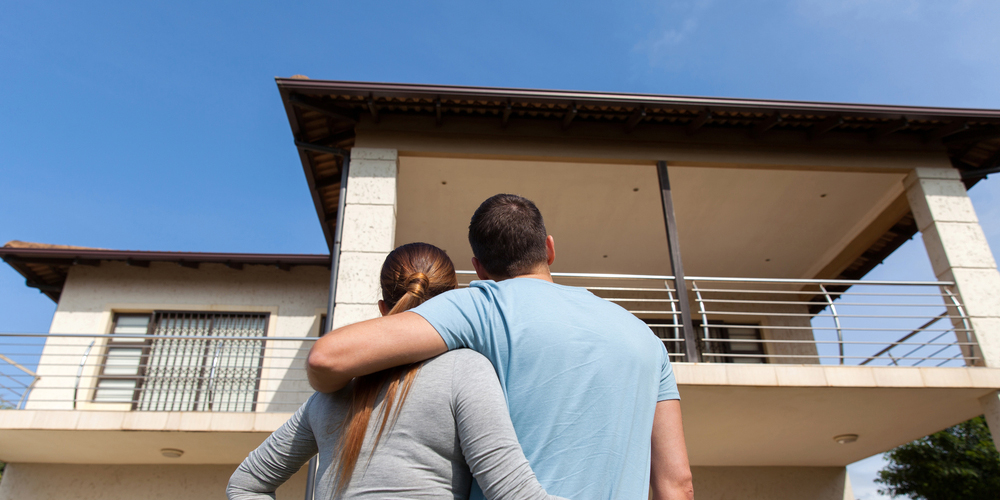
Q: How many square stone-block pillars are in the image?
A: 2